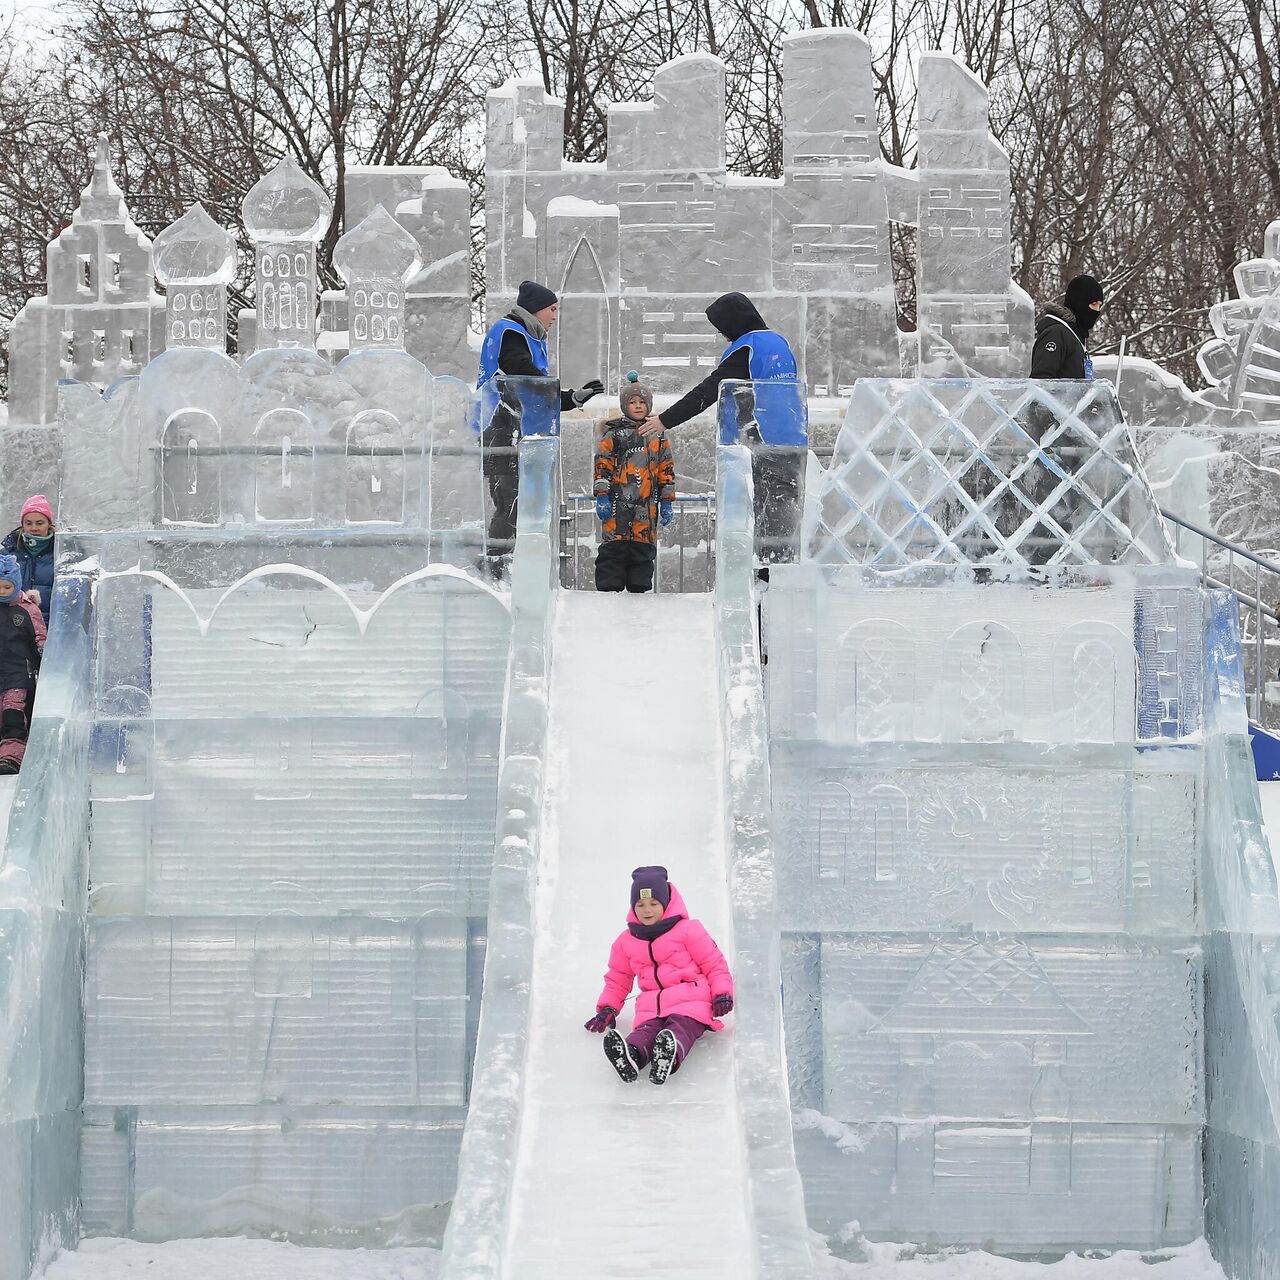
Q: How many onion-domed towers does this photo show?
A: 3